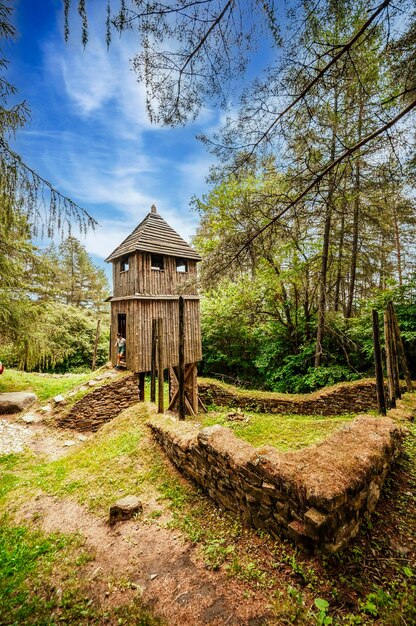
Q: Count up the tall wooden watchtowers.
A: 1